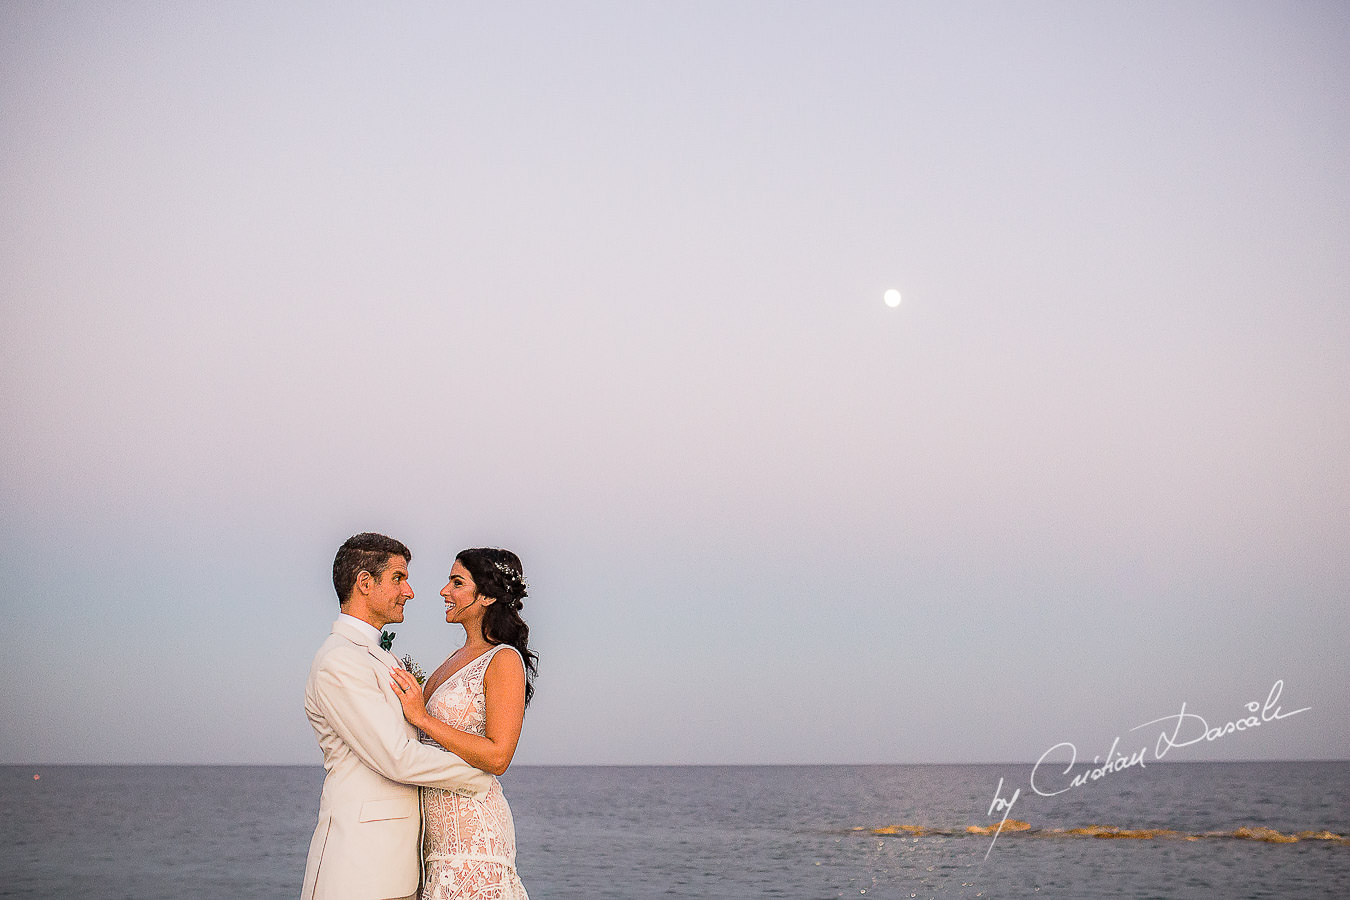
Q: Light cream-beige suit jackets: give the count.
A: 1